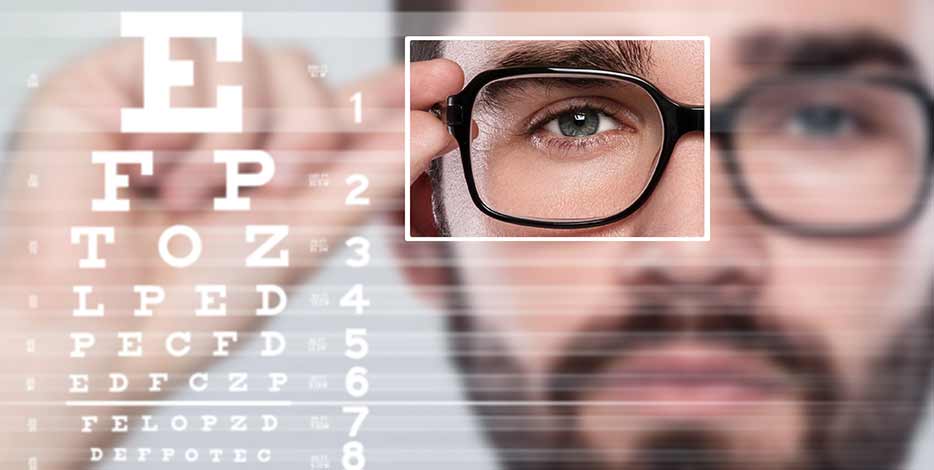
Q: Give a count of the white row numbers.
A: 8